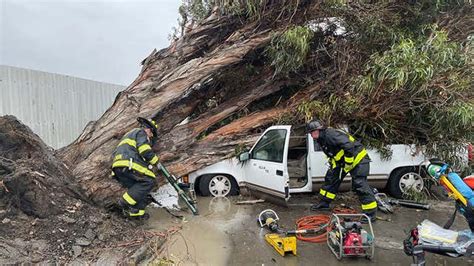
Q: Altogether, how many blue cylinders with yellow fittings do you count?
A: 1